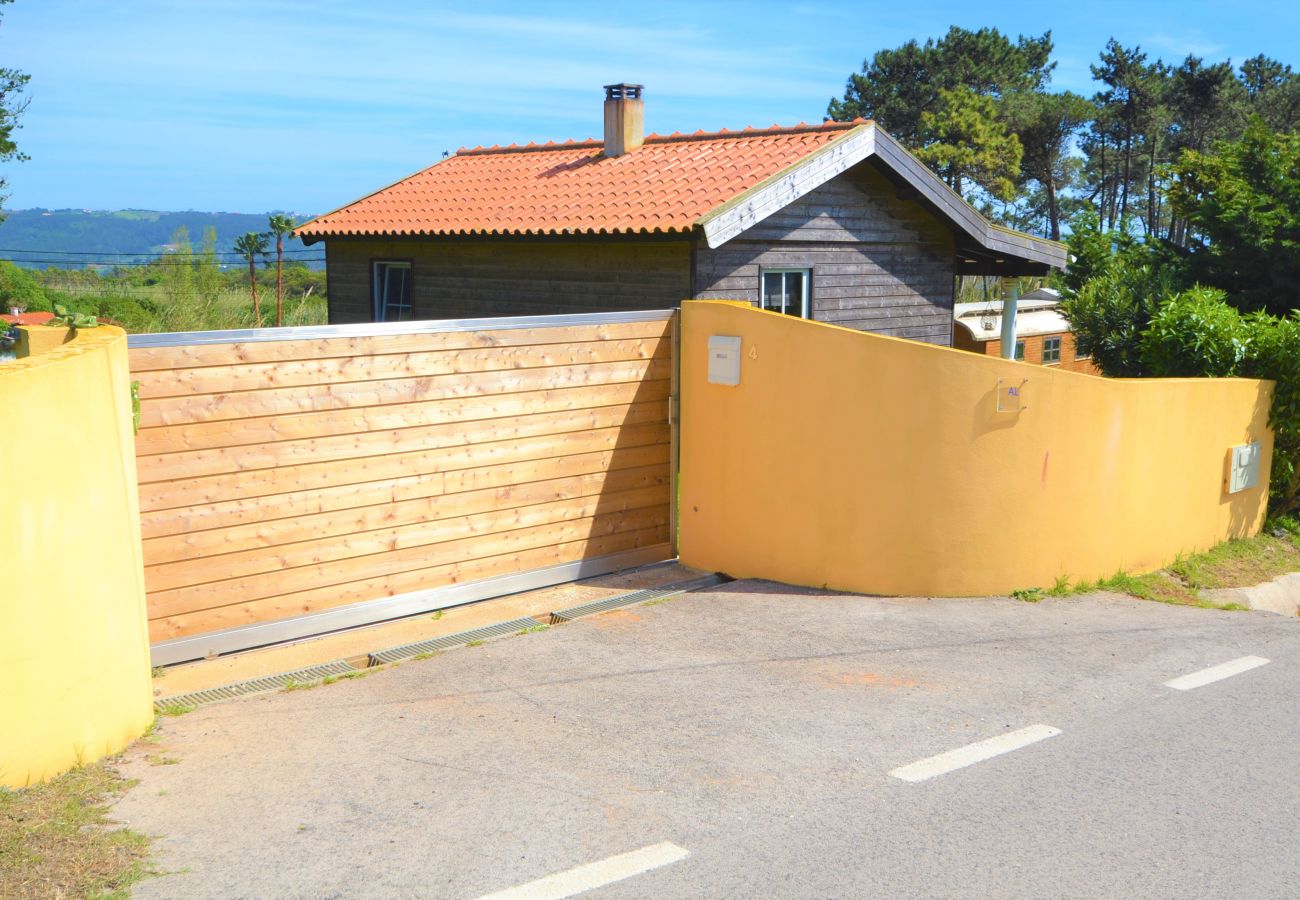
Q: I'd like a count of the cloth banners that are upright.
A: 0